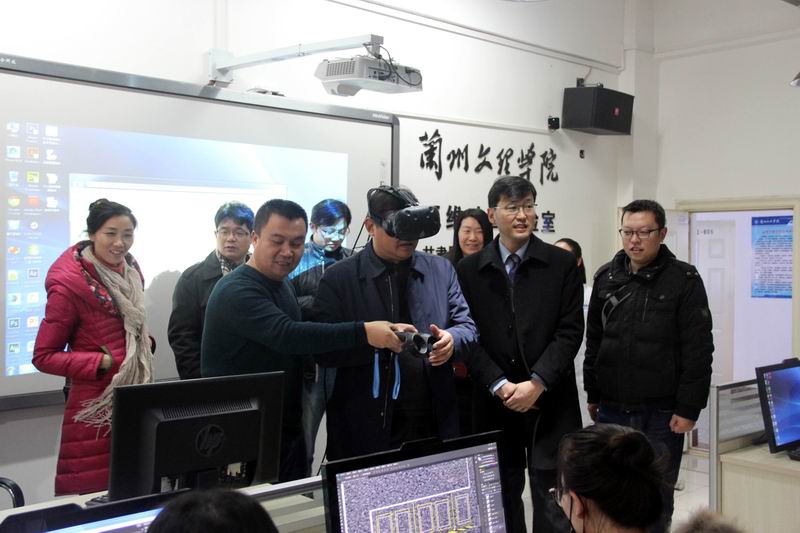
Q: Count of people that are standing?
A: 9